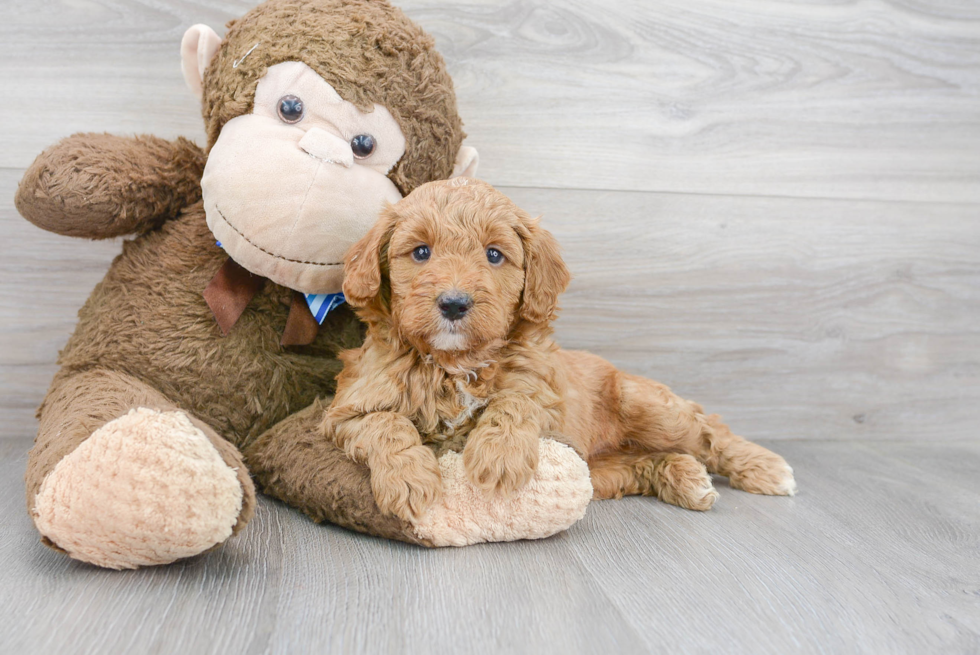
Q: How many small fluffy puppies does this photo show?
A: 1